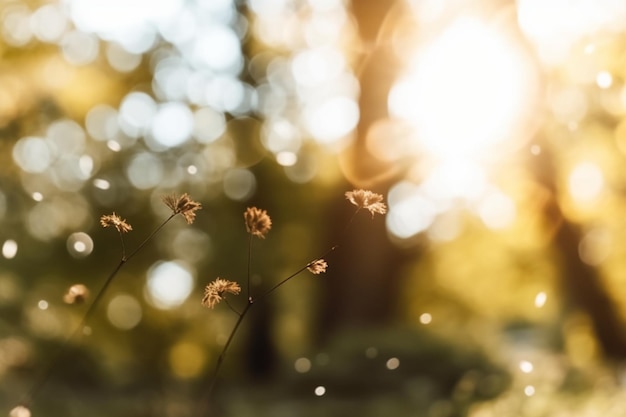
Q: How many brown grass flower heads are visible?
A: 7